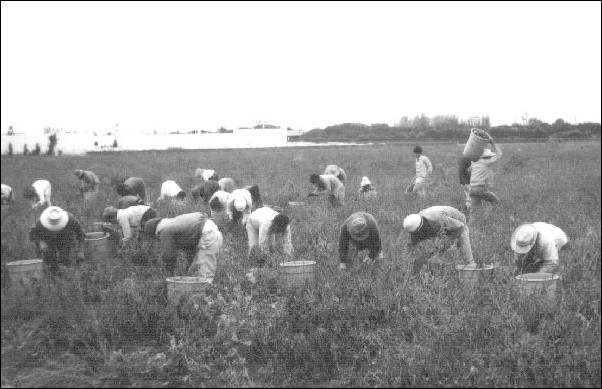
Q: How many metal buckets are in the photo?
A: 7